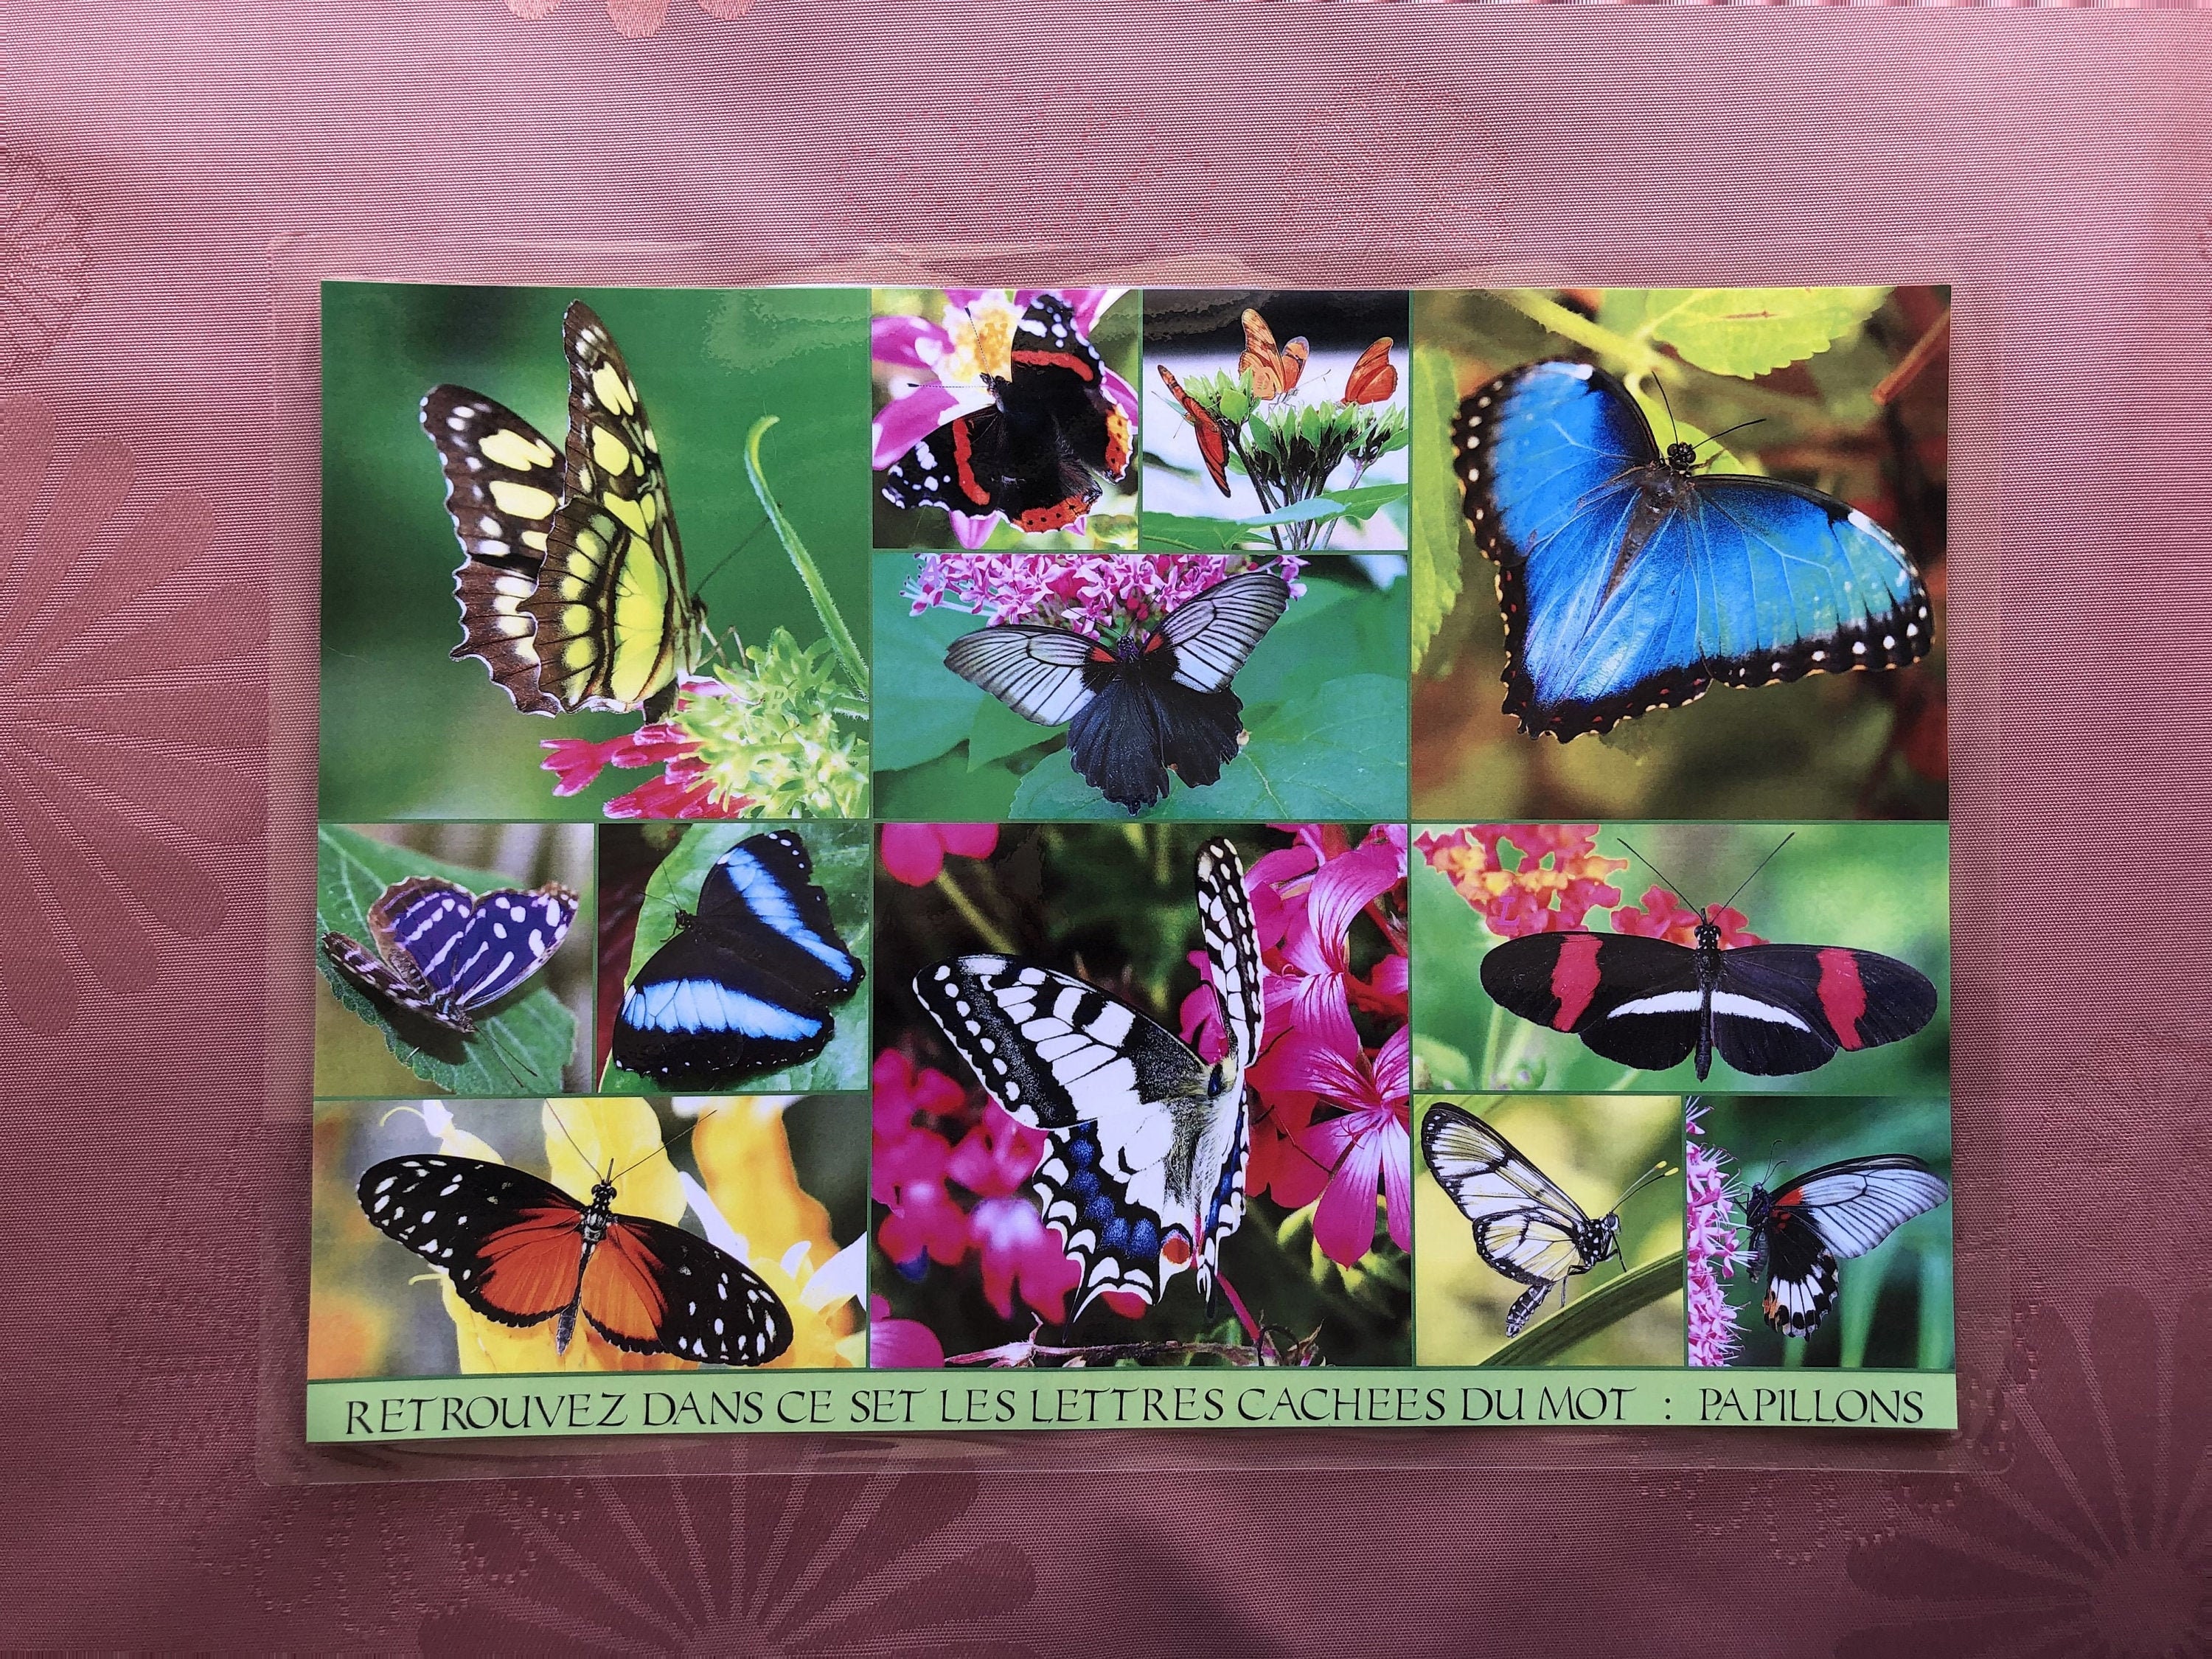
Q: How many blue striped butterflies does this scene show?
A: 1